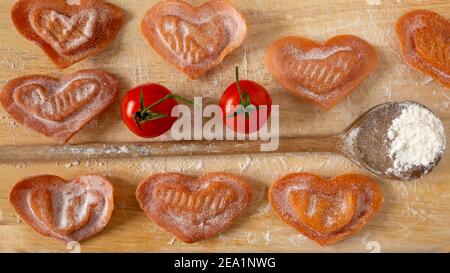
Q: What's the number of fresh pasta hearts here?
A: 8